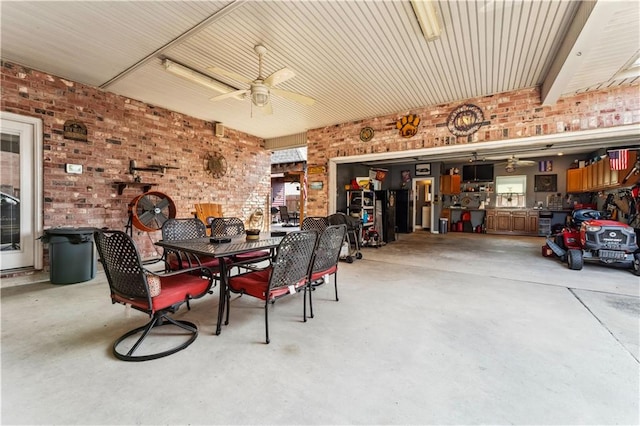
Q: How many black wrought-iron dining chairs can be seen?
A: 6